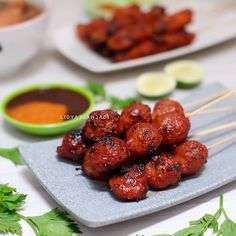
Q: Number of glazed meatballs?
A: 10